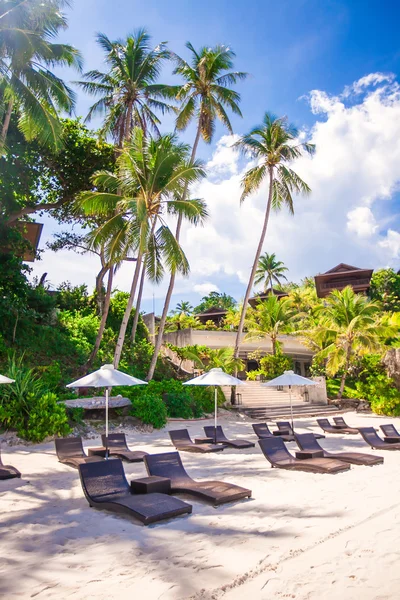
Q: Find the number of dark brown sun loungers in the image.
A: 15